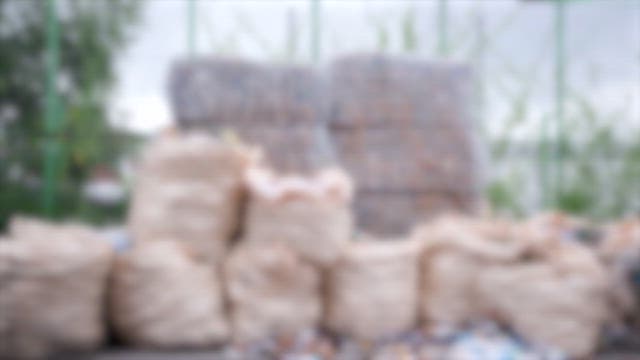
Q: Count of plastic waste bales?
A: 5